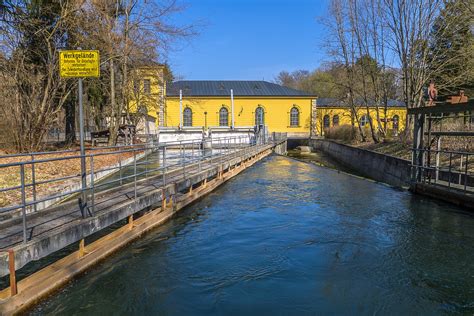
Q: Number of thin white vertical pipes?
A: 2